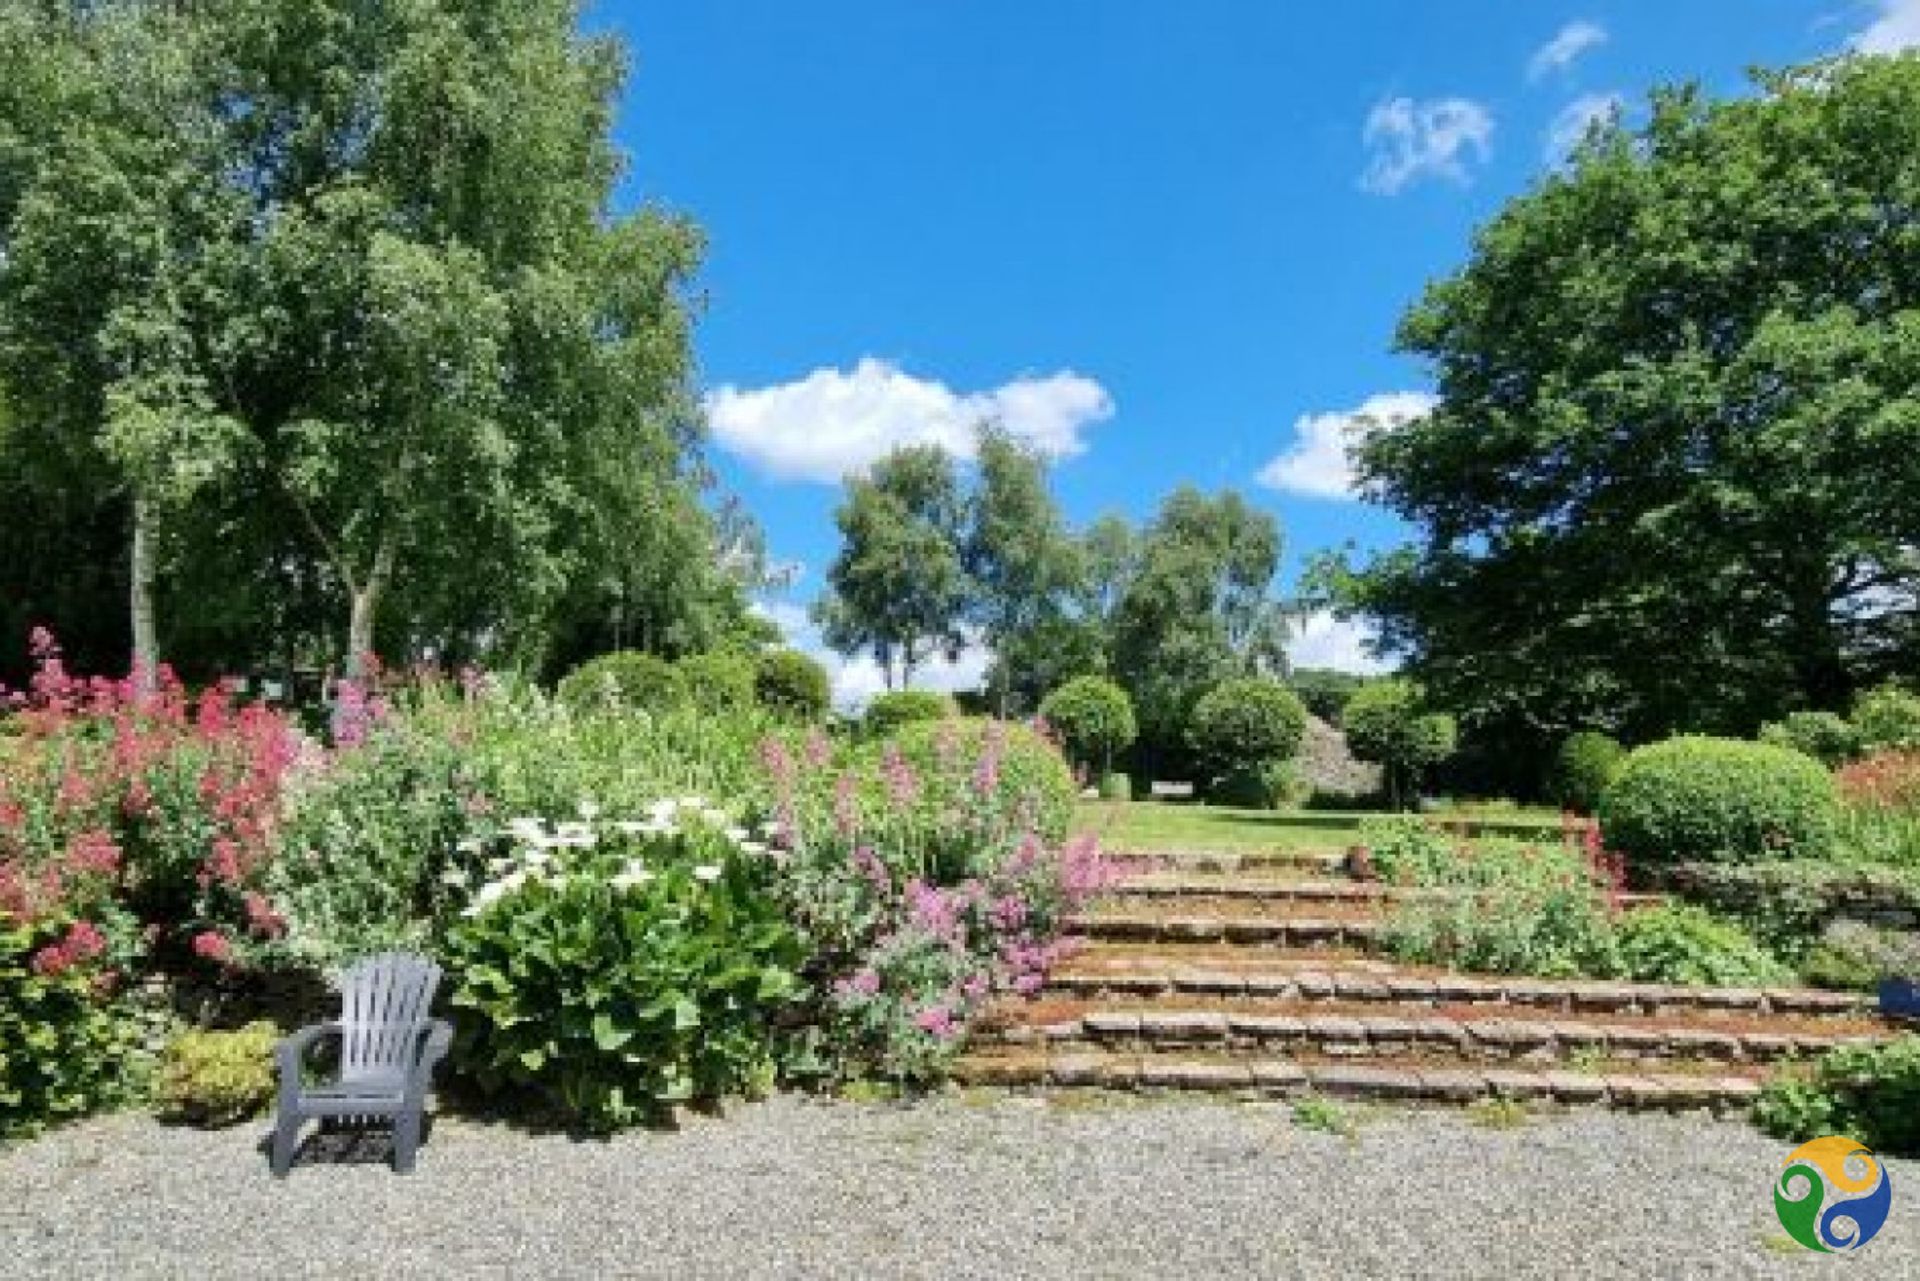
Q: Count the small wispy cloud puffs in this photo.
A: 3